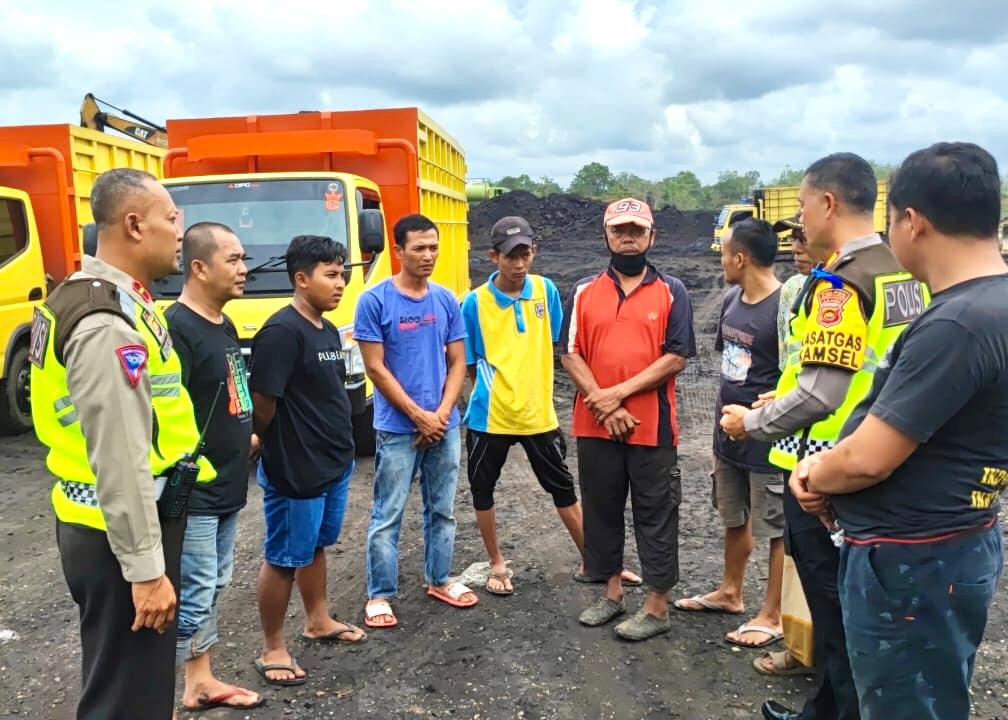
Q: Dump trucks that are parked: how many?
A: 3